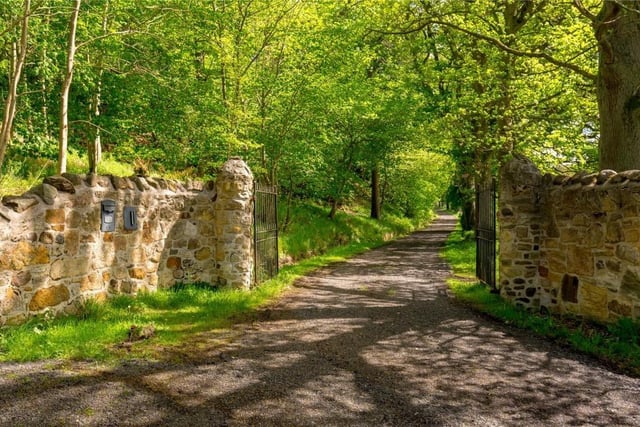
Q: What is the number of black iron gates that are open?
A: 2